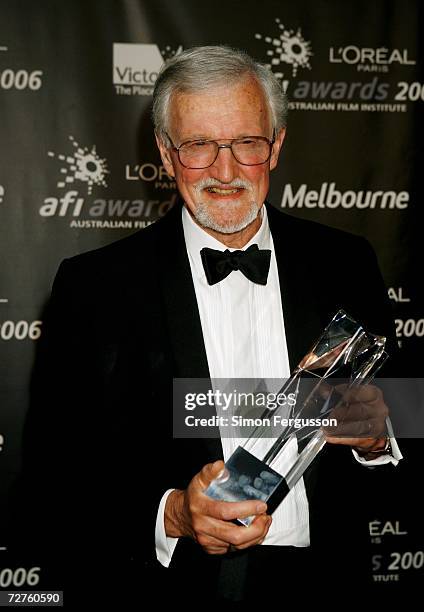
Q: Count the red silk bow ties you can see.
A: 0